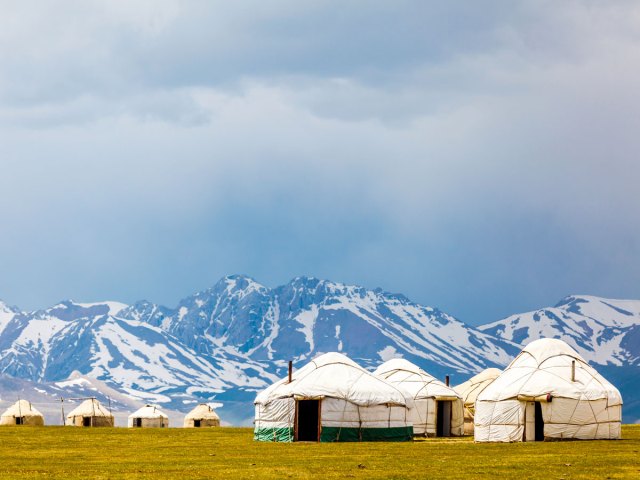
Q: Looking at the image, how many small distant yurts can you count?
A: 4